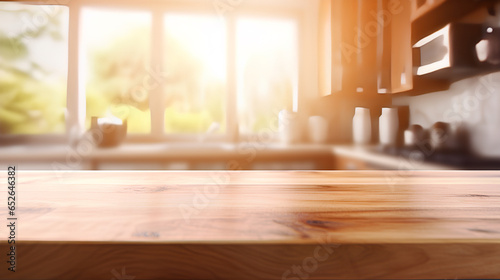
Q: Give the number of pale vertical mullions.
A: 3